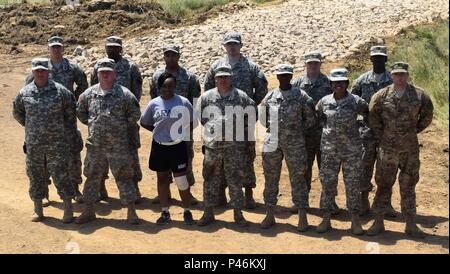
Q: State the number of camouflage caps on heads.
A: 12